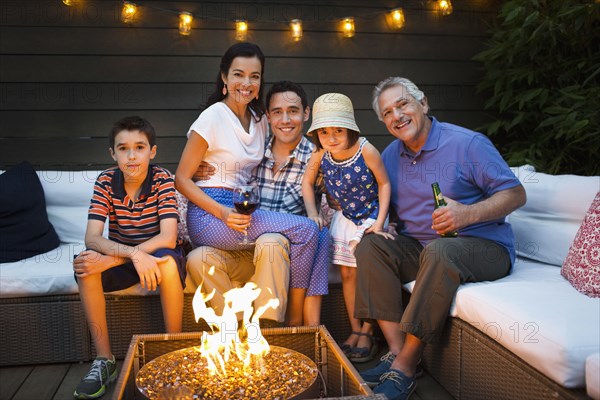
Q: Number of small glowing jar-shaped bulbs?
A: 8